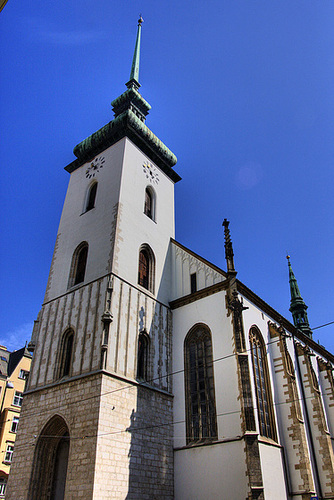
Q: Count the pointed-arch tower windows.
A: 6